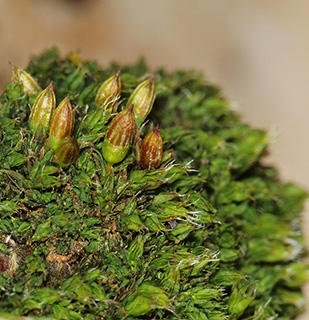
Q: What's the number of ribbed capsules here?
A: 8